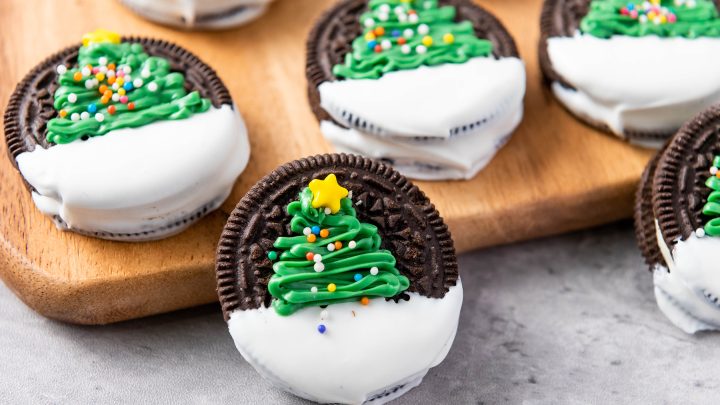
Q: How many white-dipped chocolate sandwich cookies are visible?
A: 6